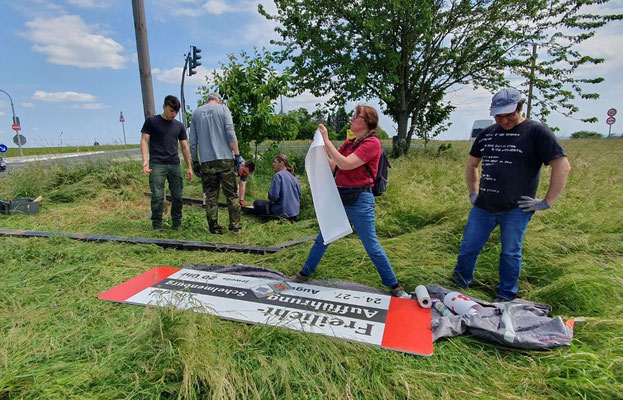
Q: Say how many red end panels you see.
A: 2